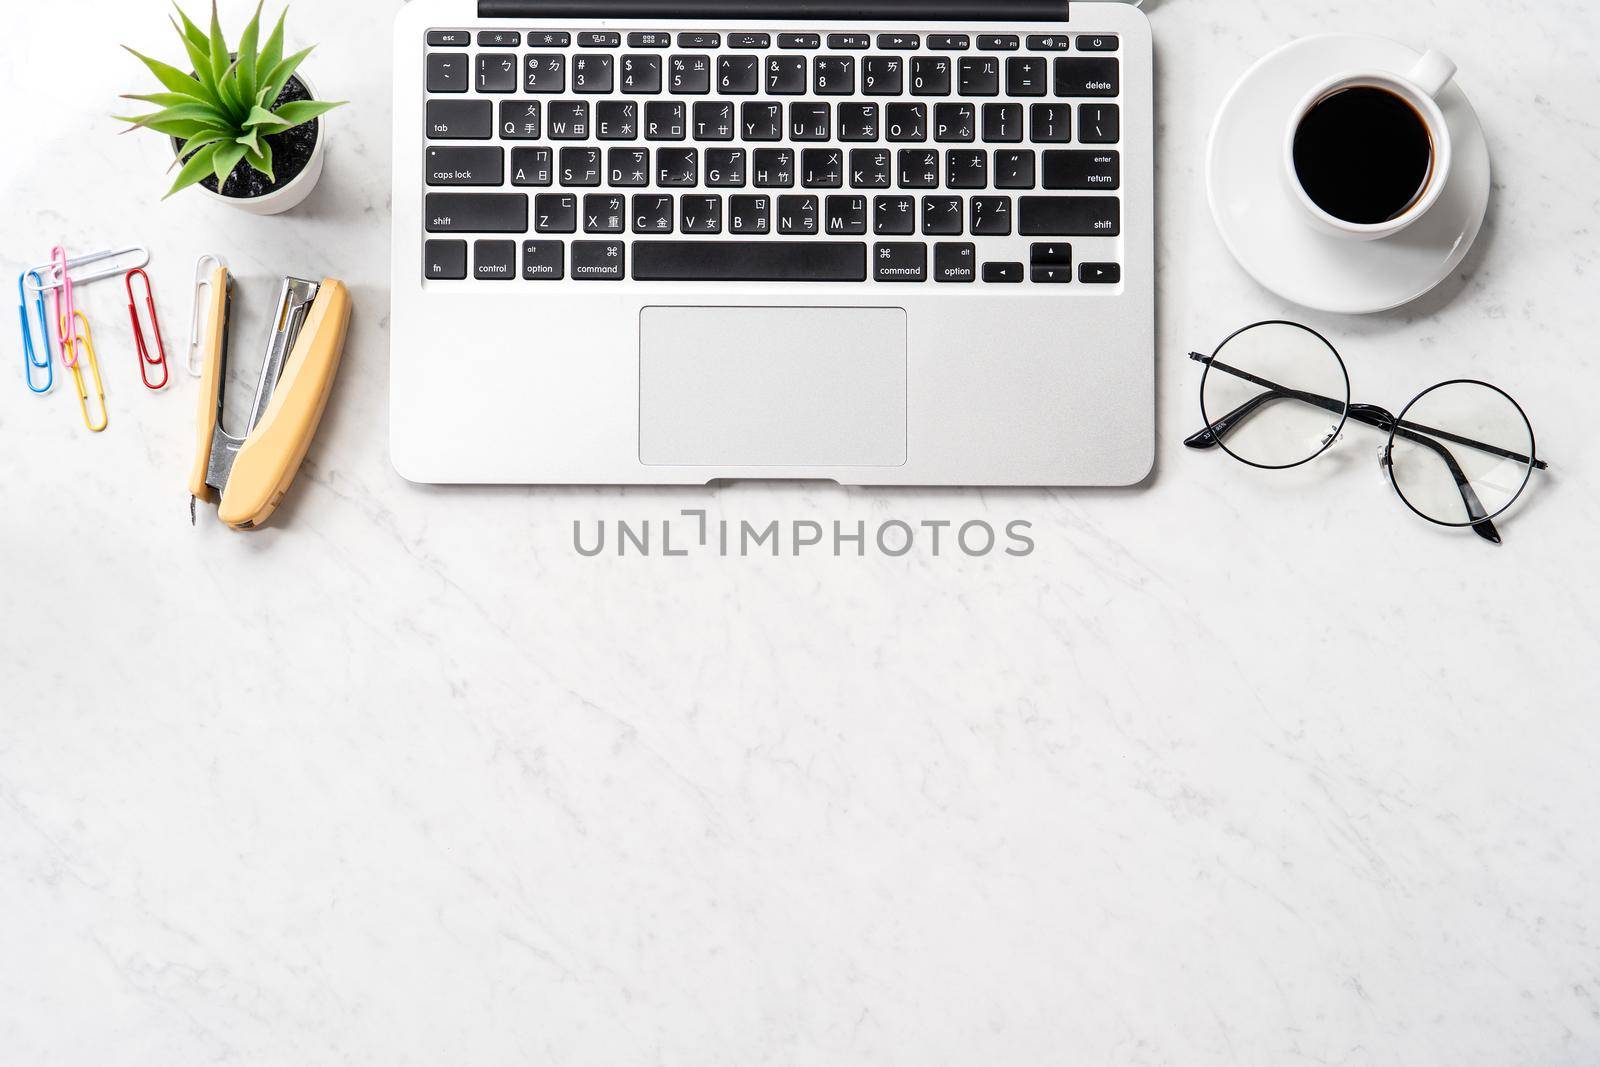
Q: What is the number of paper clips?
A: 6